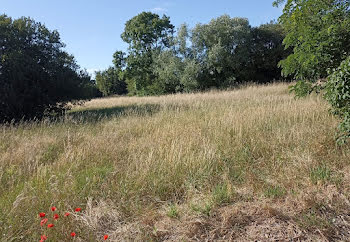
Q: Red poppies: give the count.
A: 10